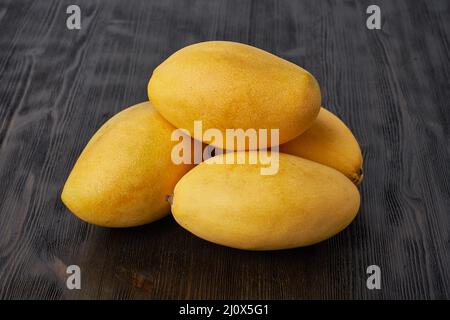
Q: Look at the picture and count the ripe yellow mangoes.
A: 4